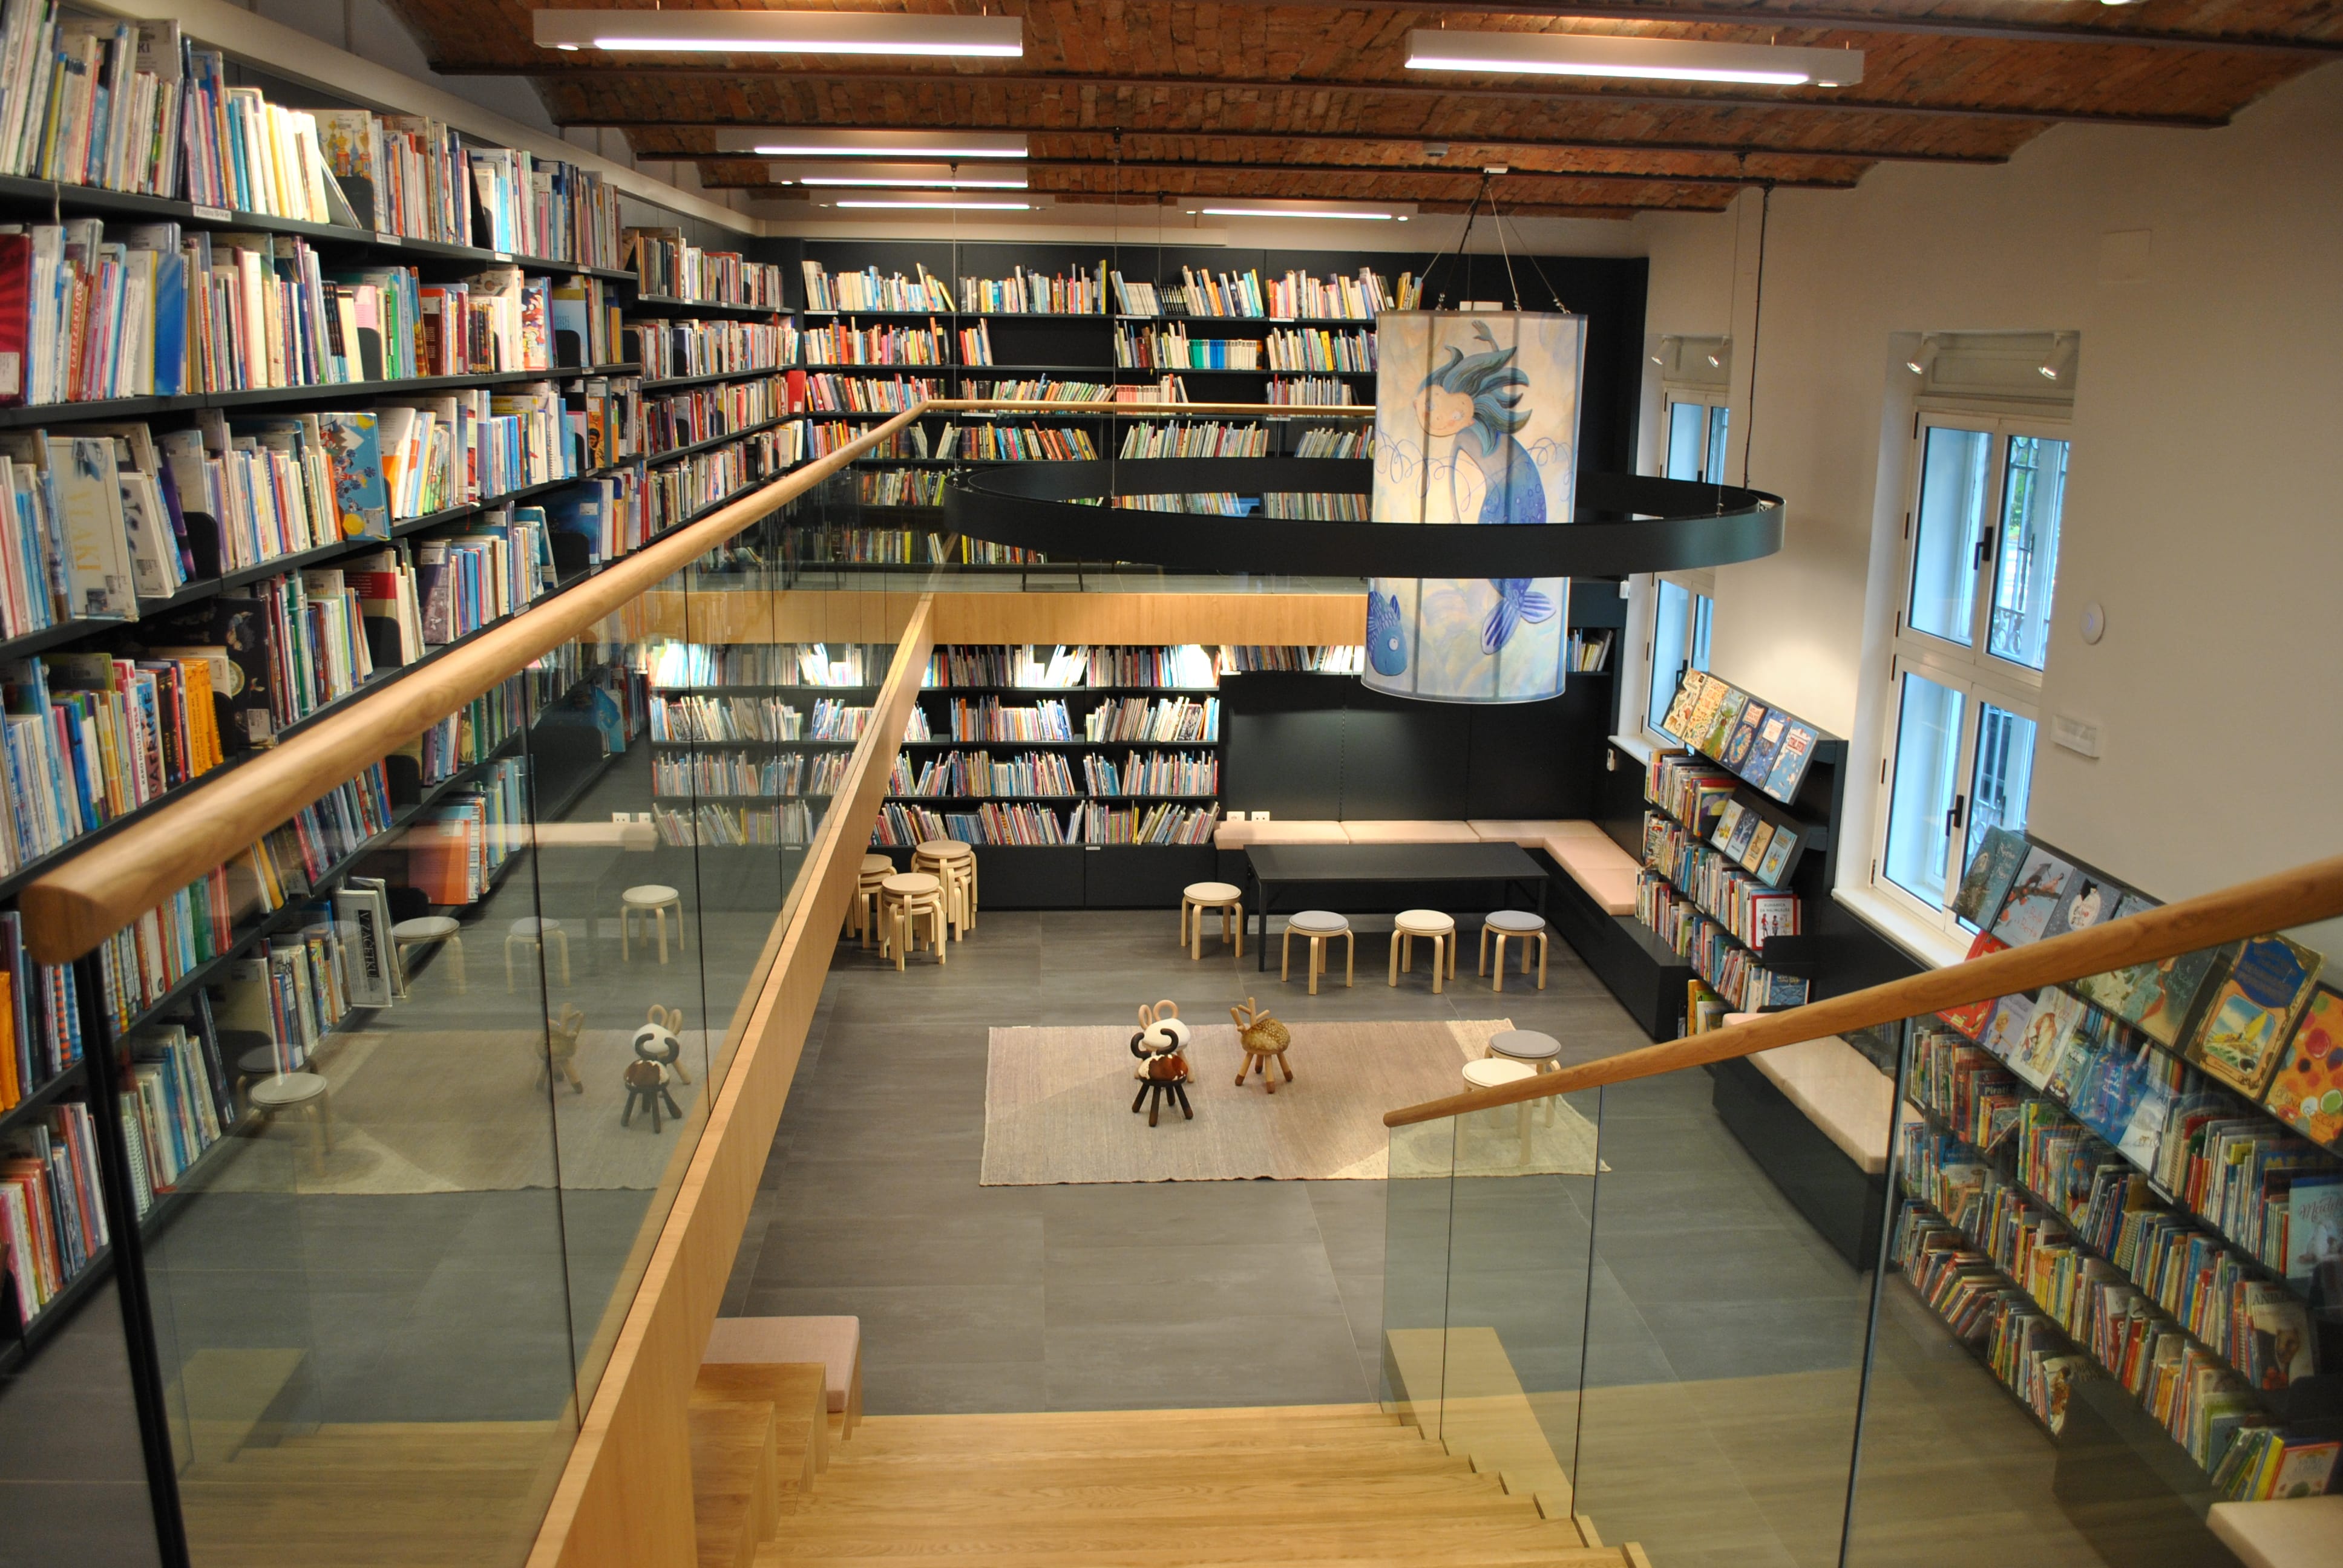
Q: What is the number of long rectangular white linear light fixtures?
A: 6